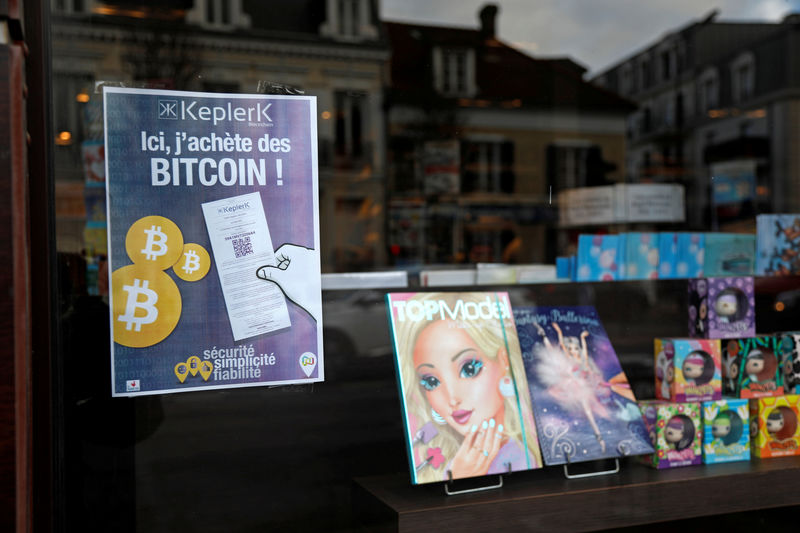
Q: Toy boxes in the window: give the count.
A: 7